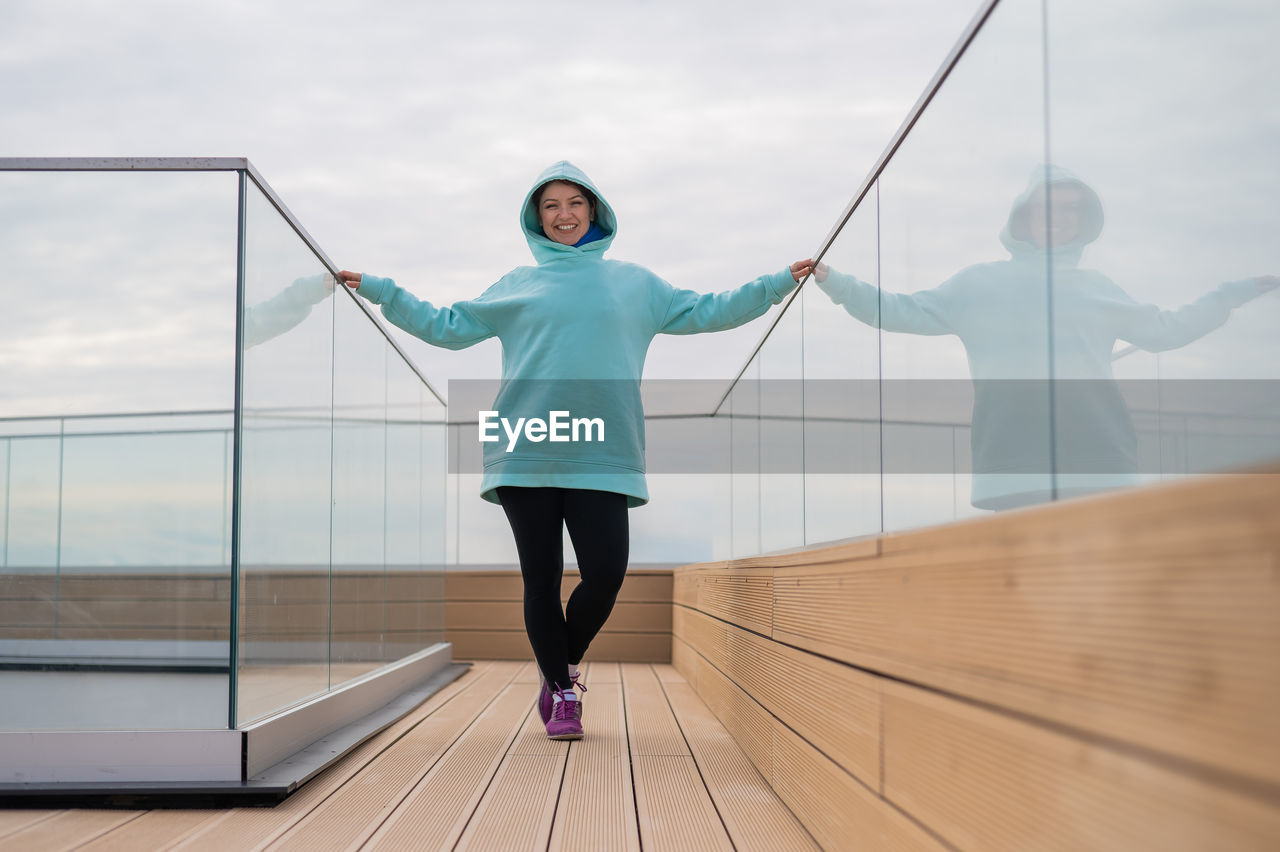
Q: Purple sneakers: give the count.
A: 2